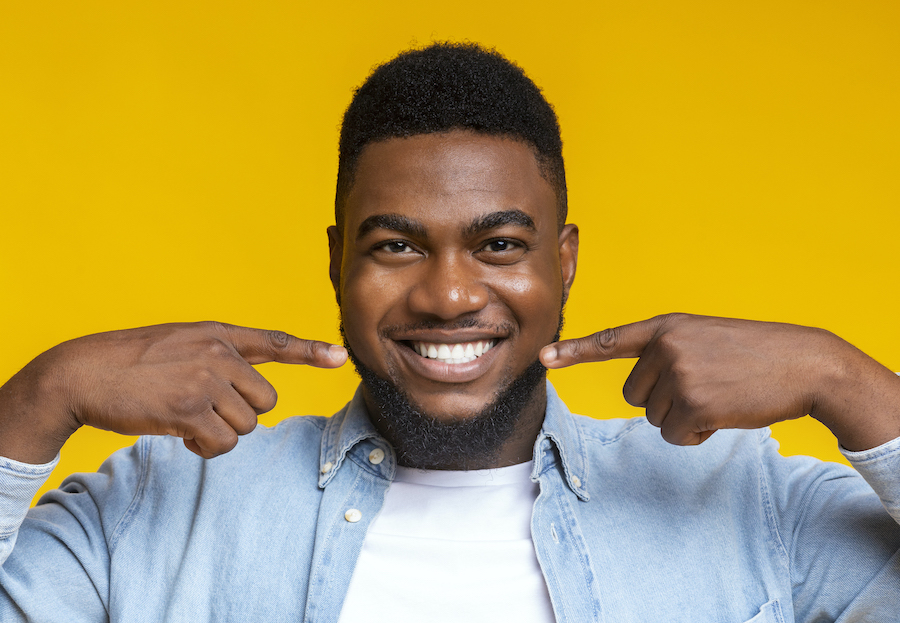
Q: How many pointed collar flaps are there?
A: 2